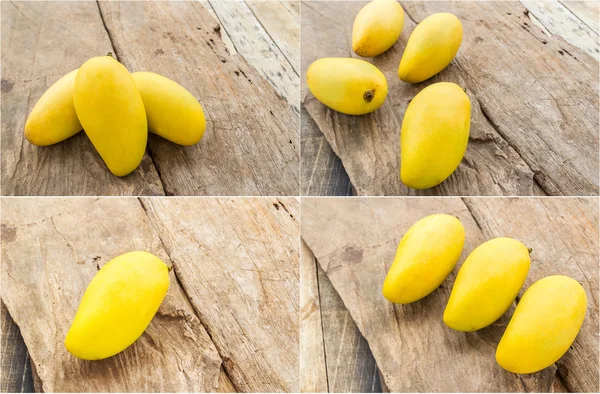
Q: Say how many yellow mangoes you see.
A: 11